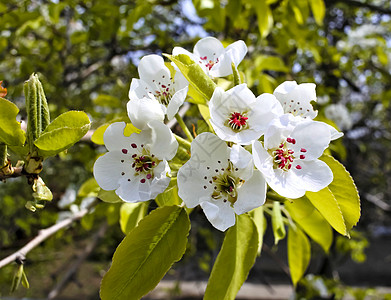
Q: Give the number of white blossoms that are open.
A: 7